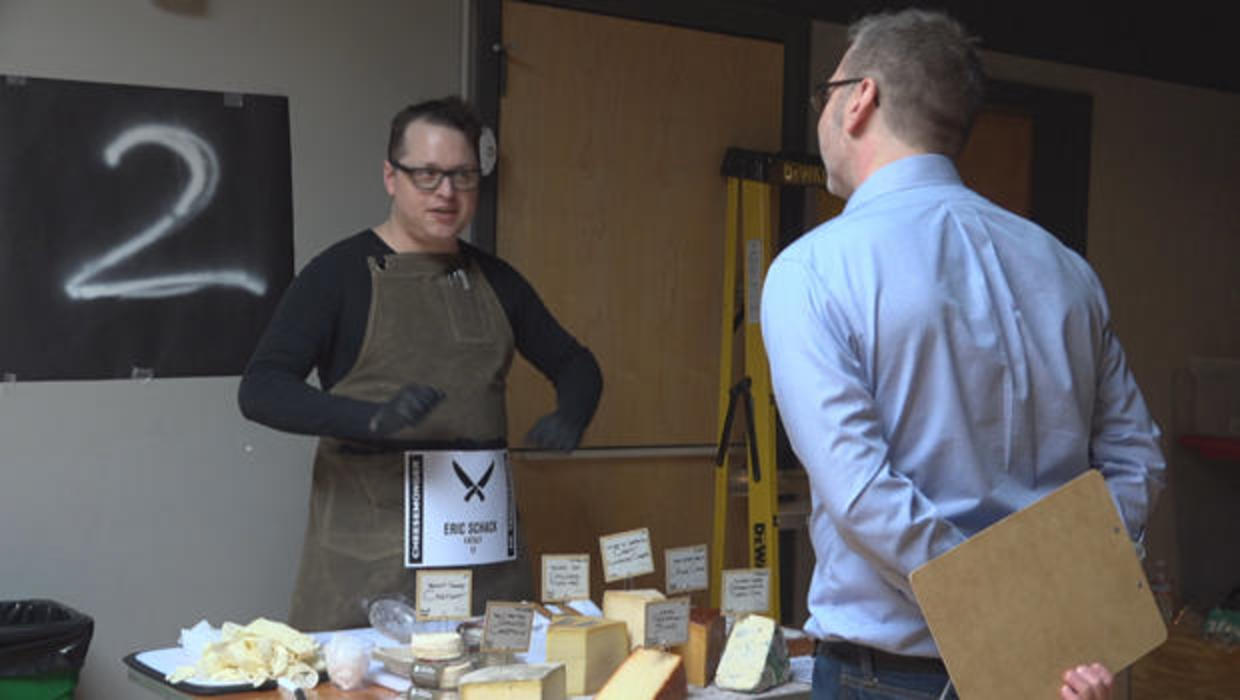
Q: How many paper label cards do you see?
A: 7